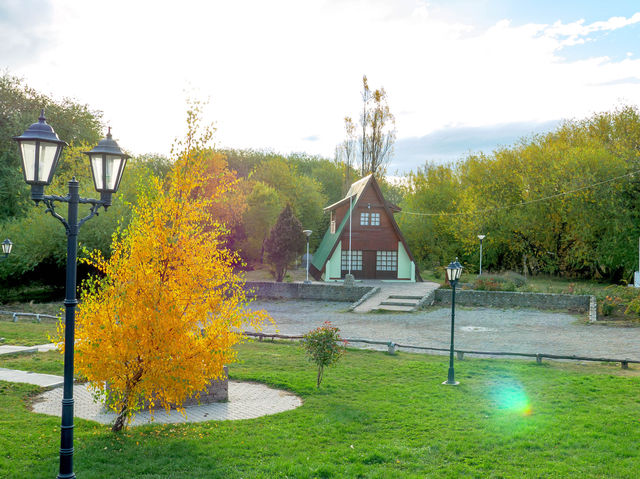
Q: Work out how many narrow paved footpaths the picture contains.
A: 2